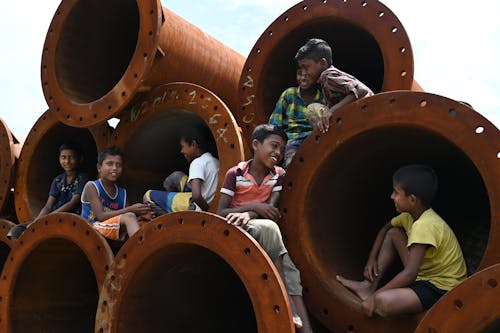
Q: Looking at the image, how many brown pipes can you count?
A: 10